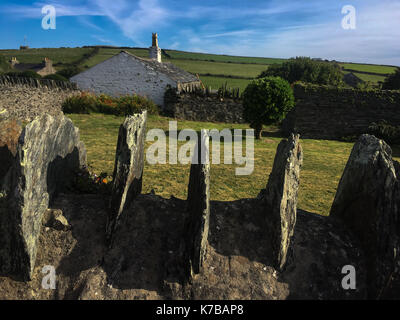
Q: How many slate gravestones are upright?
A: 5